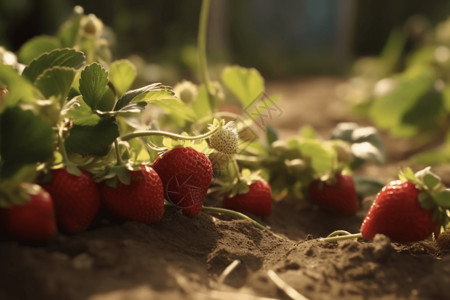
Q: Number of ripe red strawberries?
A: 7